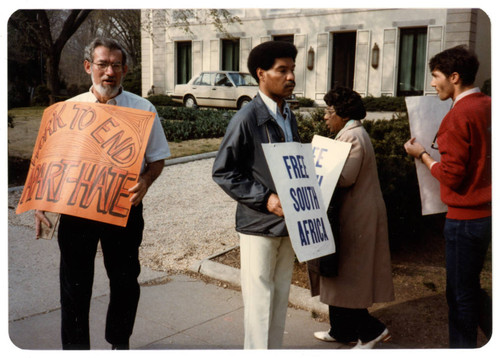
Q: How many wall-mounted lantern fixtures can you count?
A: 2